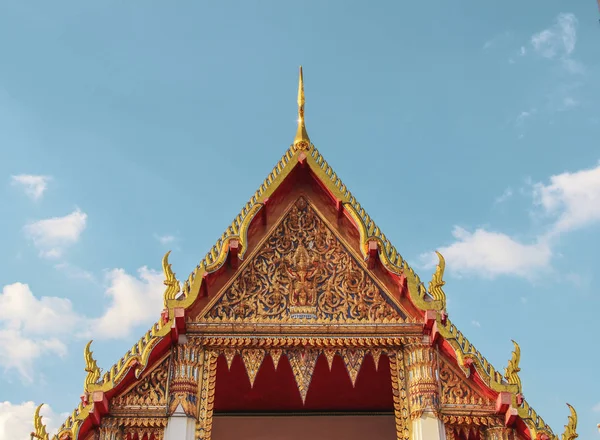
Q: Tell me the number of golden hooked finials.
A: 6